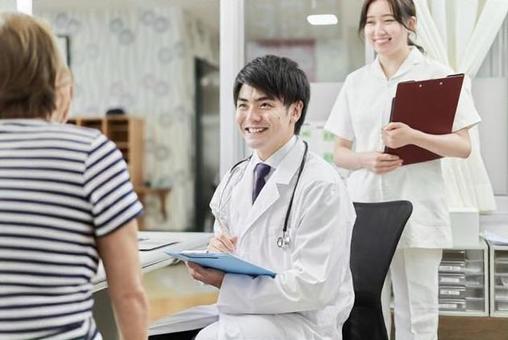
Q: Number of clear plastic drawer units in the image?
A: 2